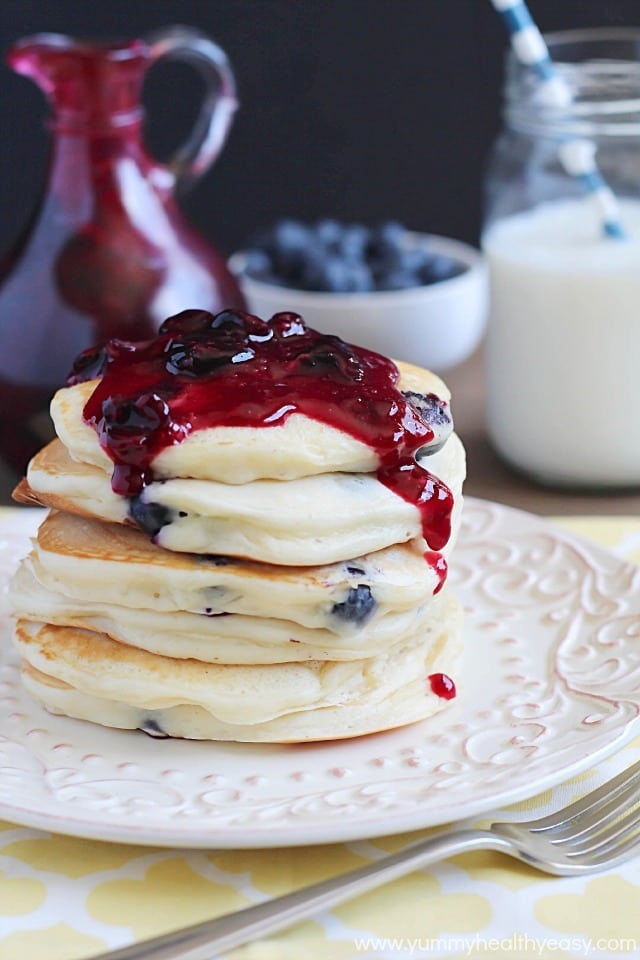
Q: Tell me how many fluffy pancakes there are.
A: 6